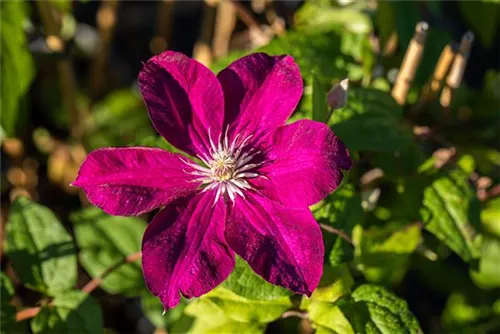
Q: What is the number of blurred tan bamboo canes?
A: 3